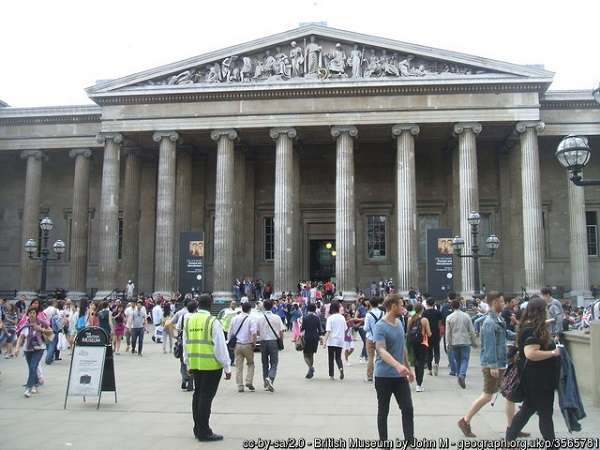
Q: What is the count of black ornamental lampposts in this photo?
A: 3